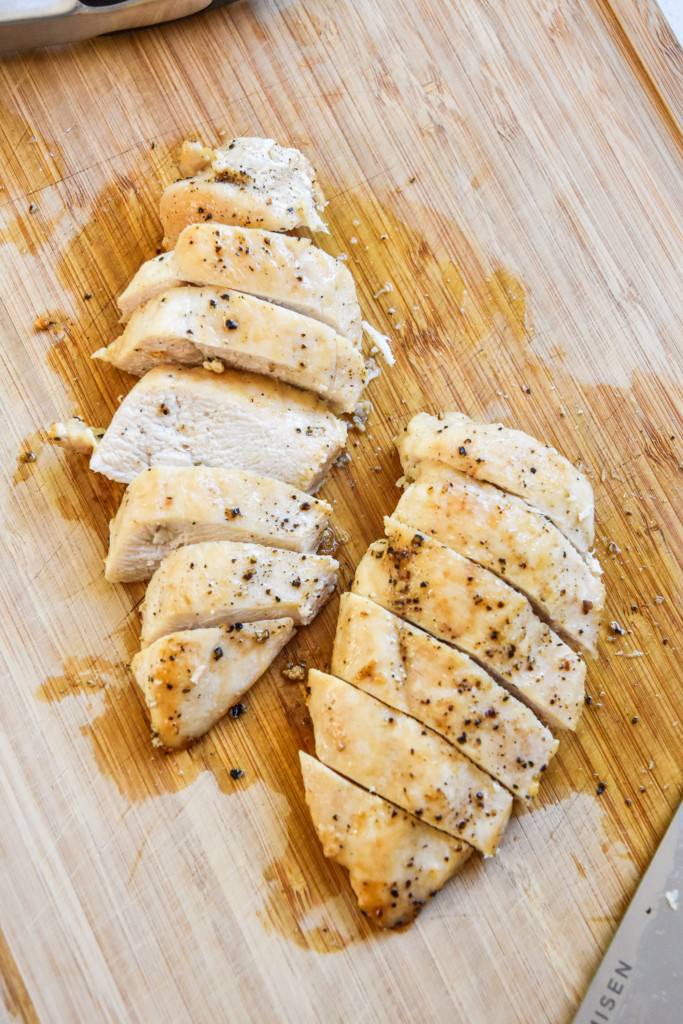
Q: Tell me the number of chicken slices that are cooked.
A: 13